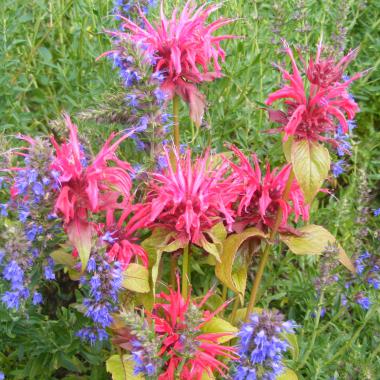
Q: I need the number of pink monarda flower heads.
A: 7